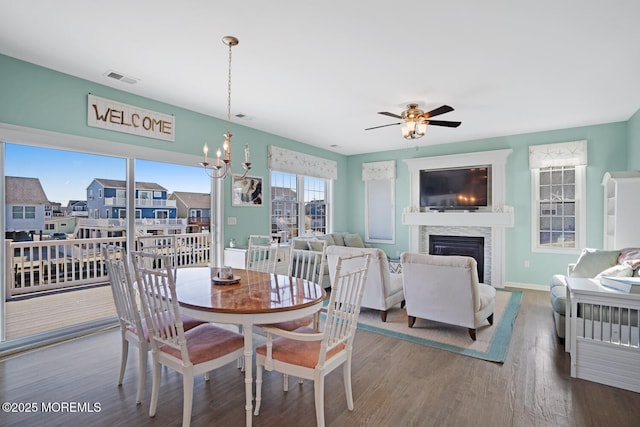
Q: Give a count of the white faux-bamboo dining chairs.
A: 6